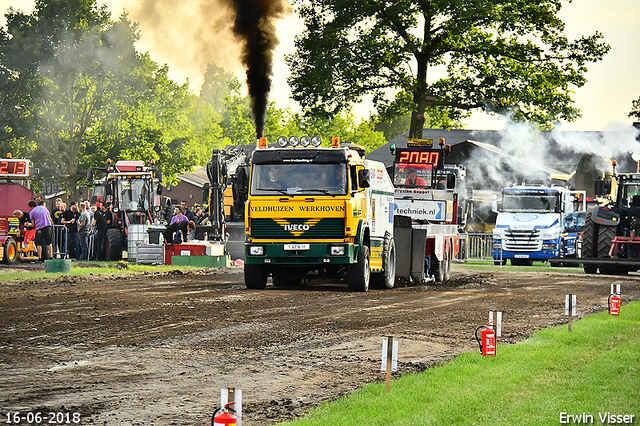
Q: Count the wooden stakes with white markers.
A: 5